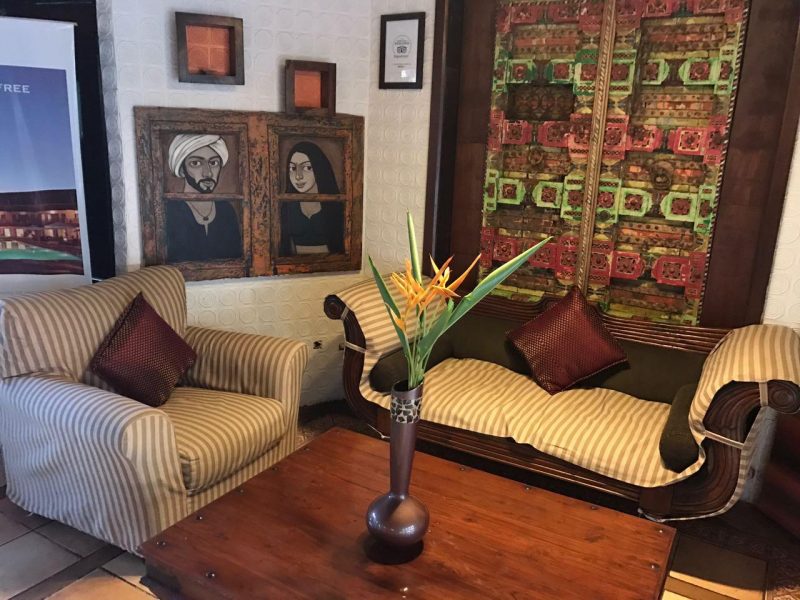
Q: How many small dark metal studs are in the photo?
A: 11